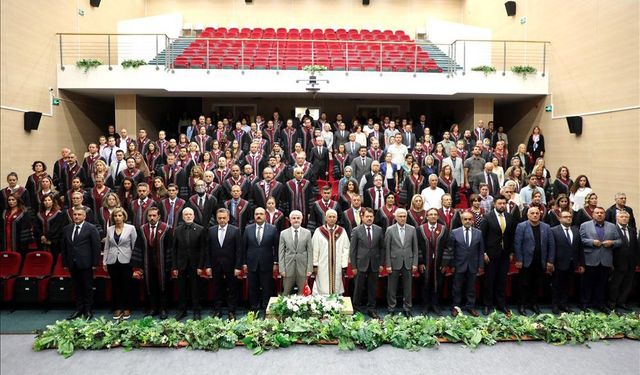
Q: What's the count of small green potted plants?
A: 5